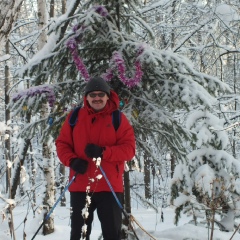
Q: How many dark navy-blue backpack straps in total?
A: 2